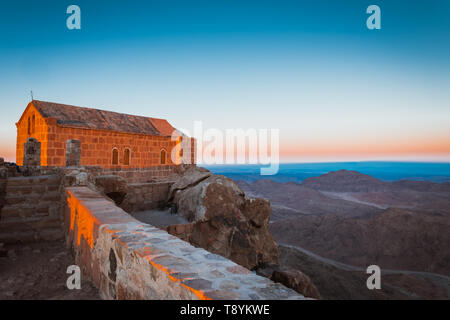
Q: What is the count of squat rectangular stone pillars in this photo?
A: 2